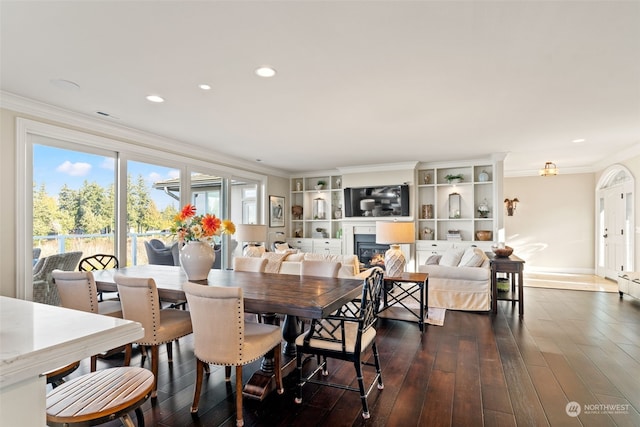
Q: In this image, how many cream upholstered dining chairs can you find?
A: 5